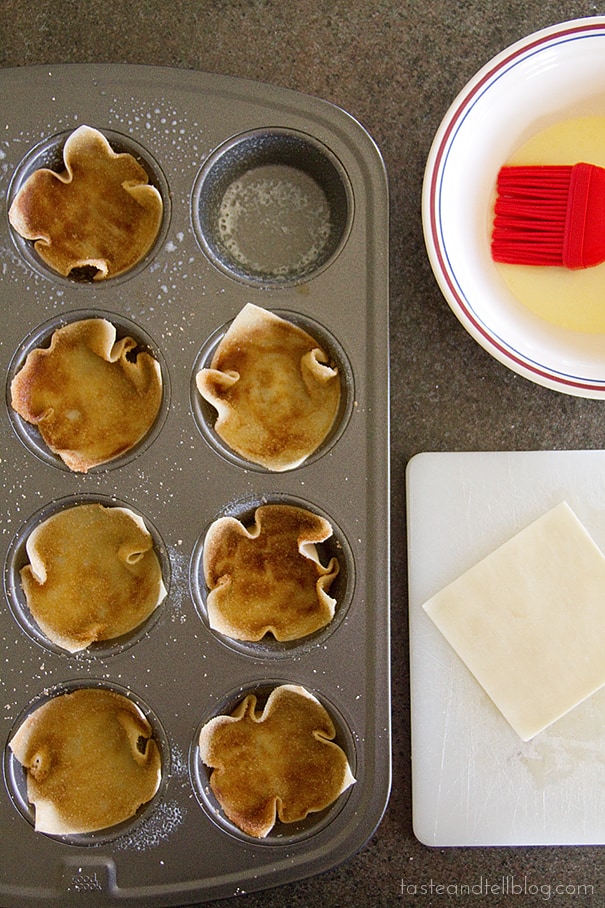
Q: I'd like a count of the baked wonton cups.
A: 7